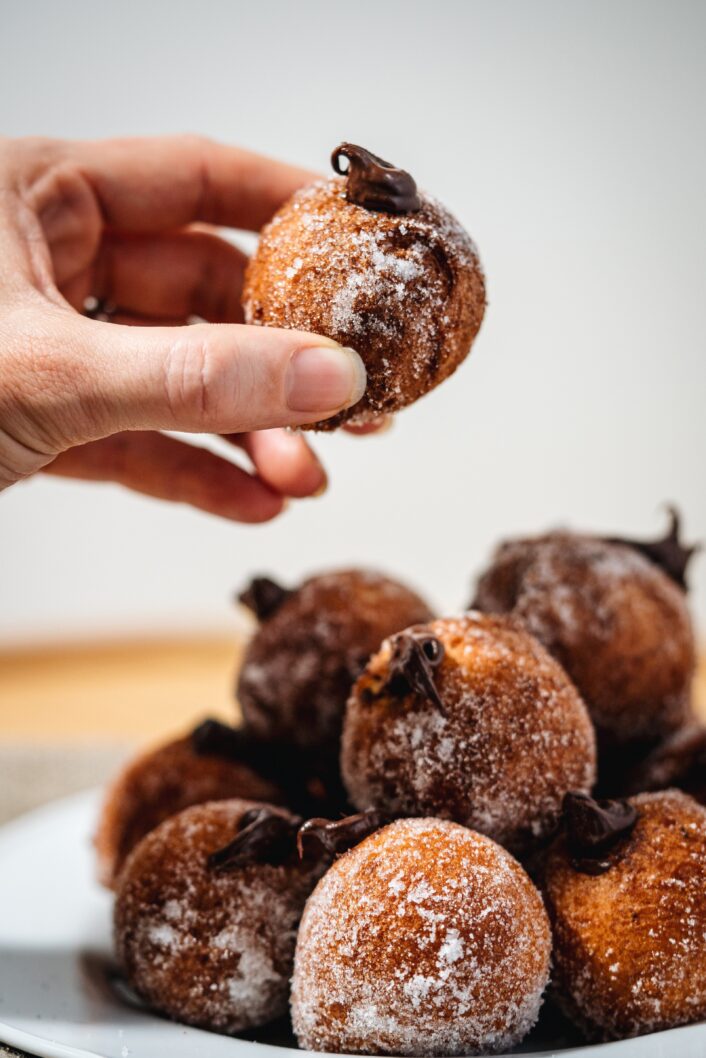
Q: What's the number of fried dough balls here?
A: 9